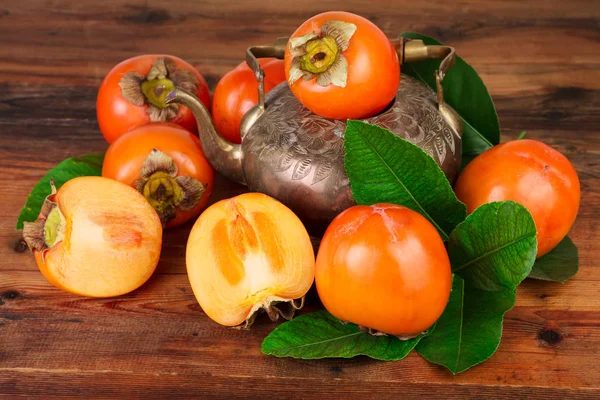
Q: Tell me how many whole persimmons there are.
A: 6